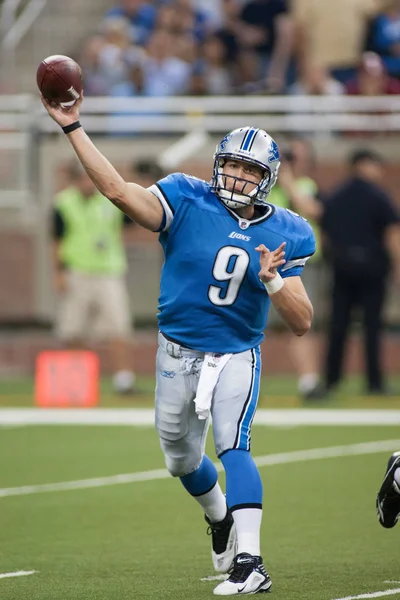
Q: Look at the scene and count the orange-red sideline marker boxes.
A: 1